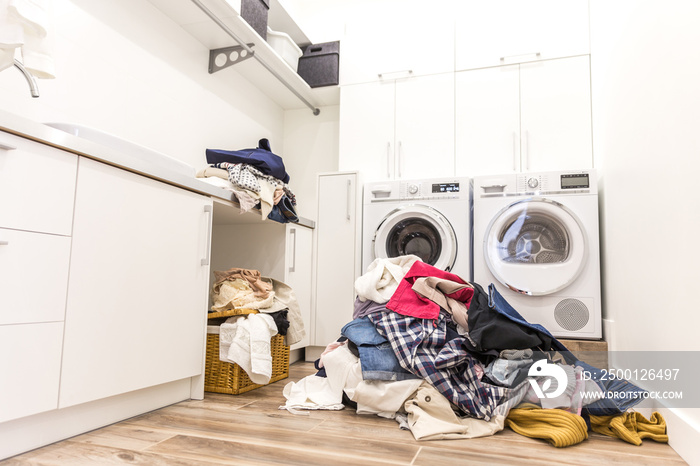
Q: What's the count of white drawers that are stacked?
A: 3